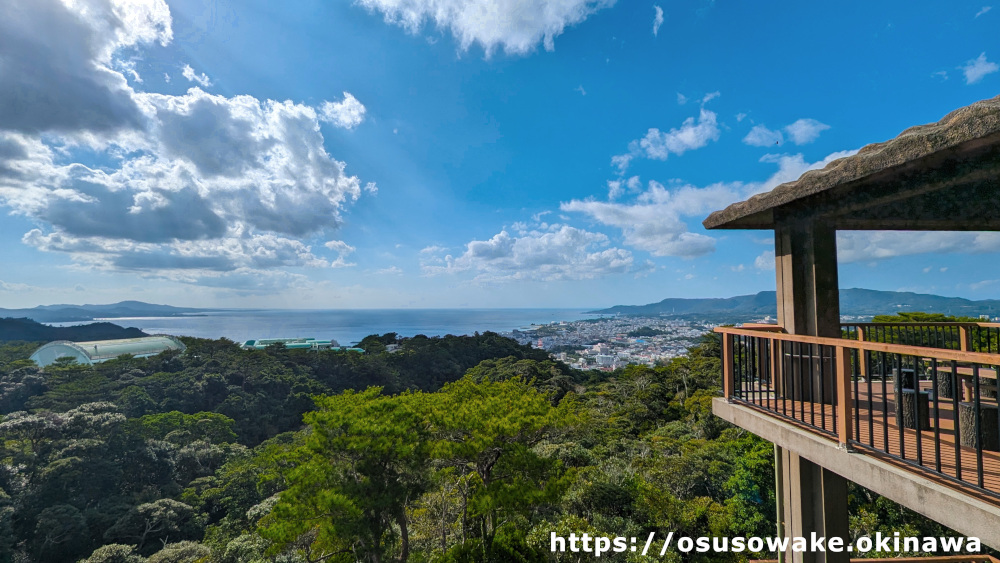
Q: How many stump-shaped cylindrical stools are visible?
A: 5